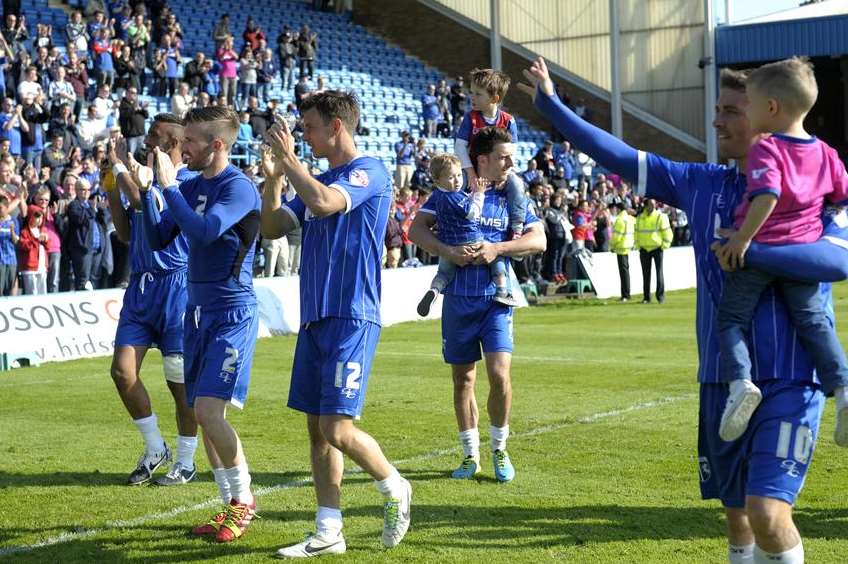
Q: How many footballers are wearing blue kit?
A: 5